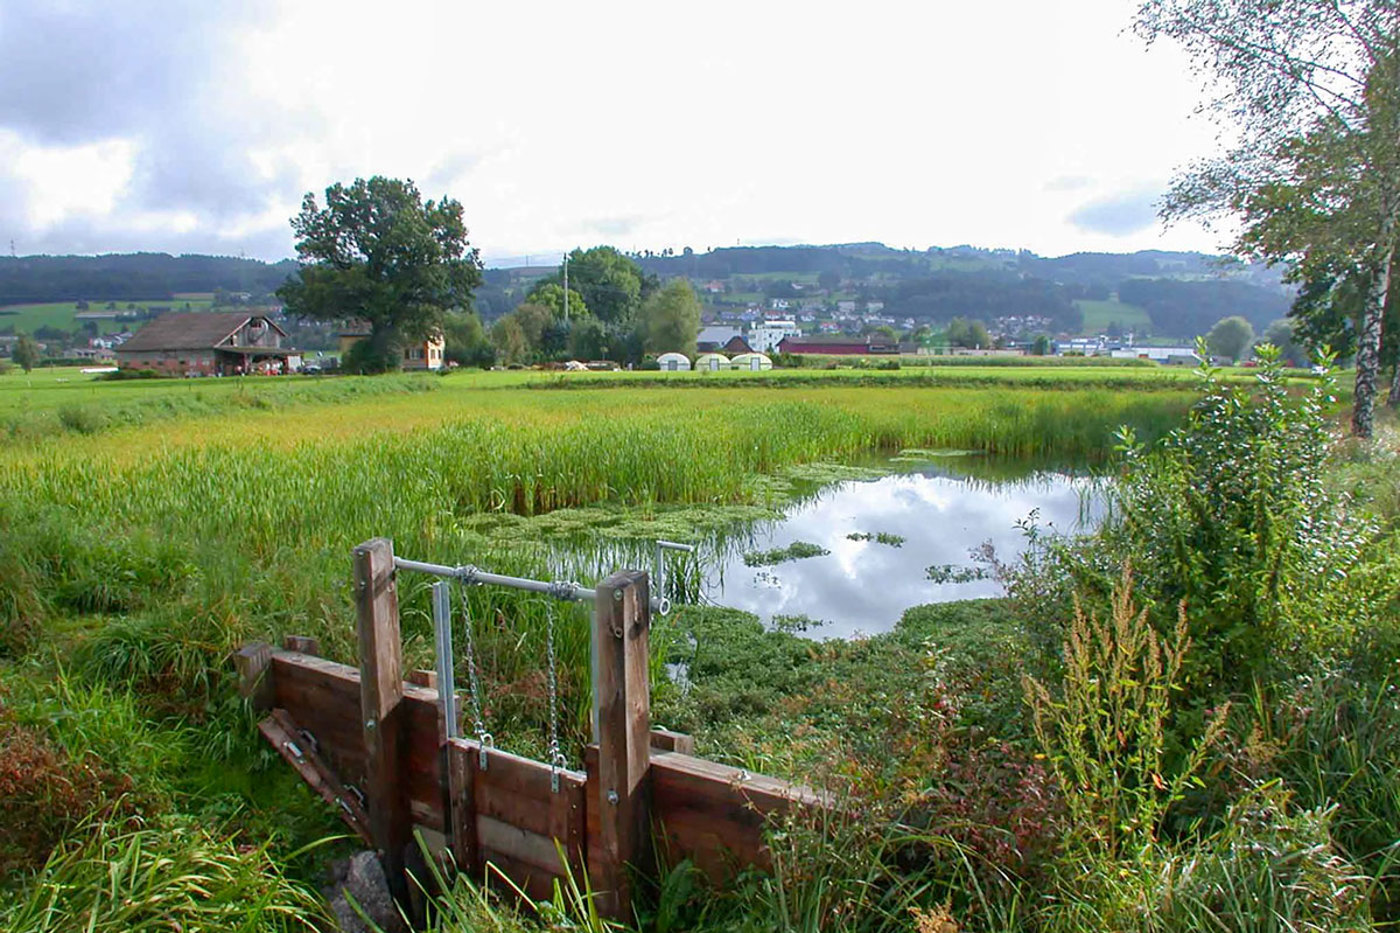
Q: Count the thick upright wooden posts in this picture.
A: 2